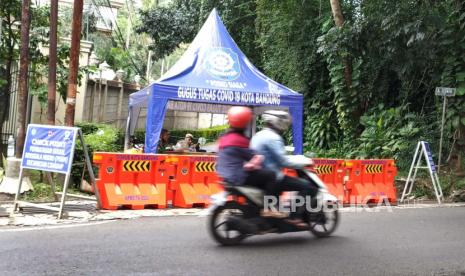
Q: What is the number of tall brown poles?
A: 3